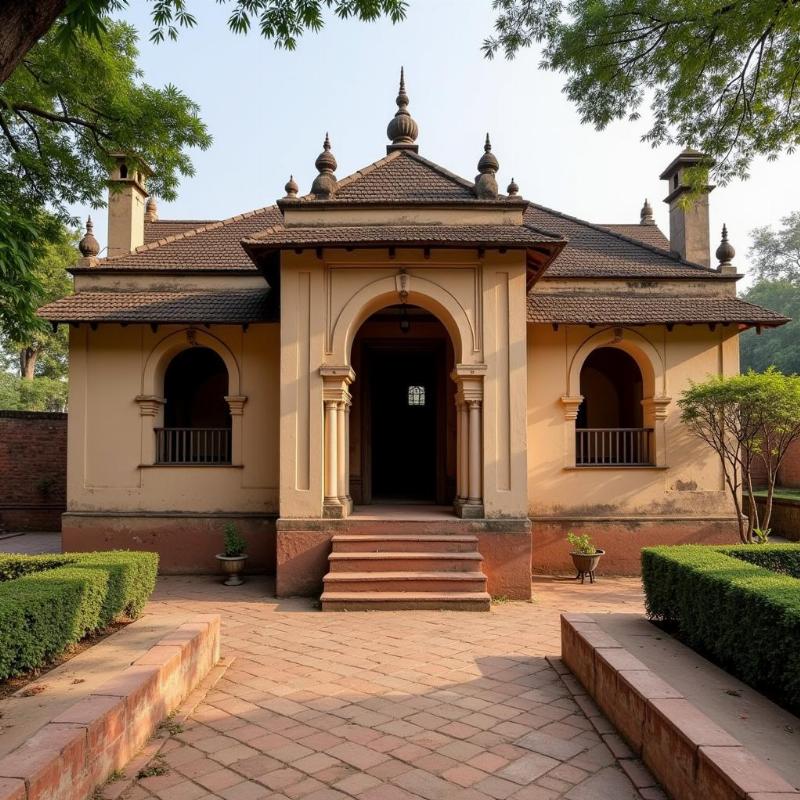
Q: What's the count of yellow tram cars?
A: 0